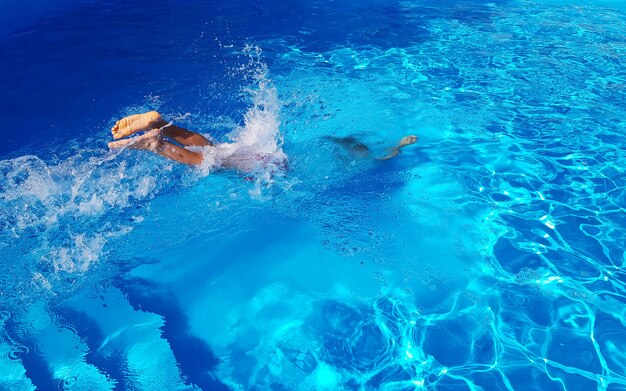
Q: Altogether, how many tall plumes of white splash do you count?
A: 1